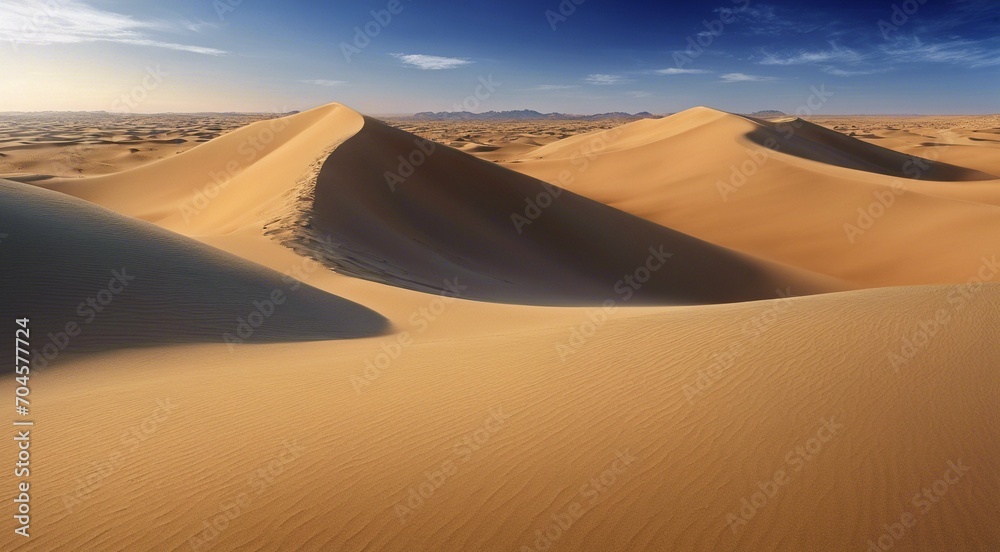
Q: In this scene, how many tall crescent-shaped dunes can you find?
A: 2